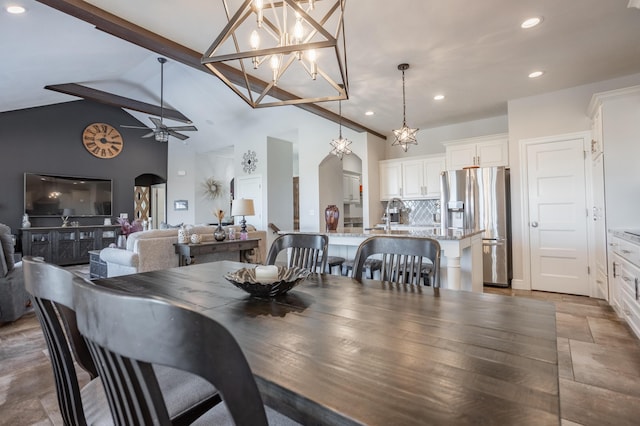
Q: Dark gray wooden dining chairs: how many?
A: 4